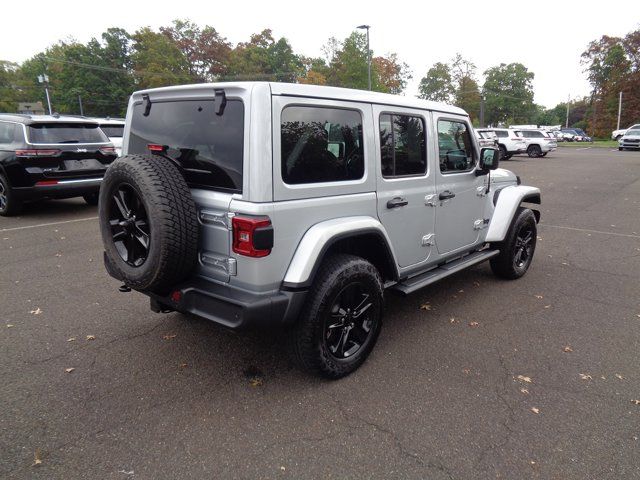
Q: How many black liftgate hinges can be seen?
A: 2